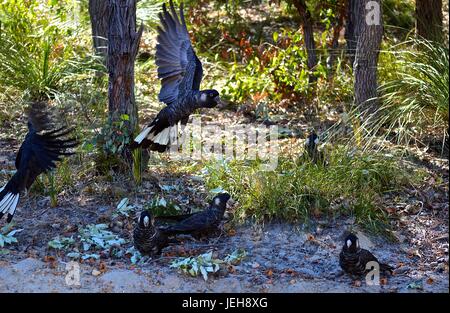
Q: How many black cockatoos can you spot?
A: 6